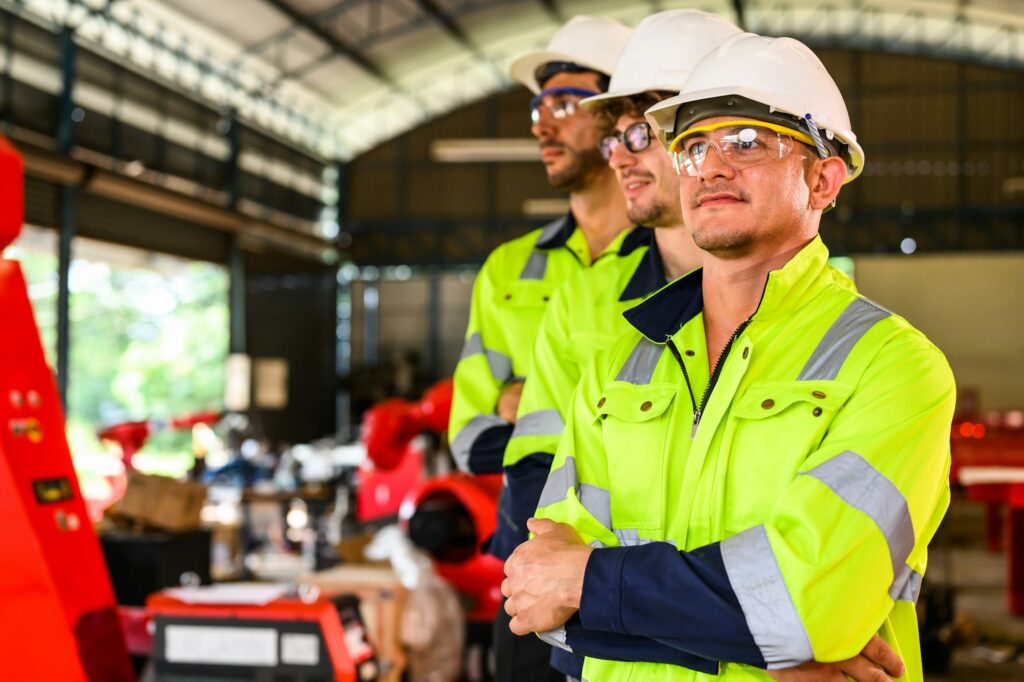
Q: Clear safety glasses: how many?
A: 2